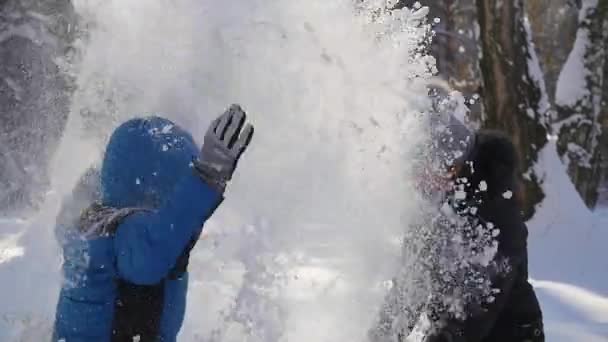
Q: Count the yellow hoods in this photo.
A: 0